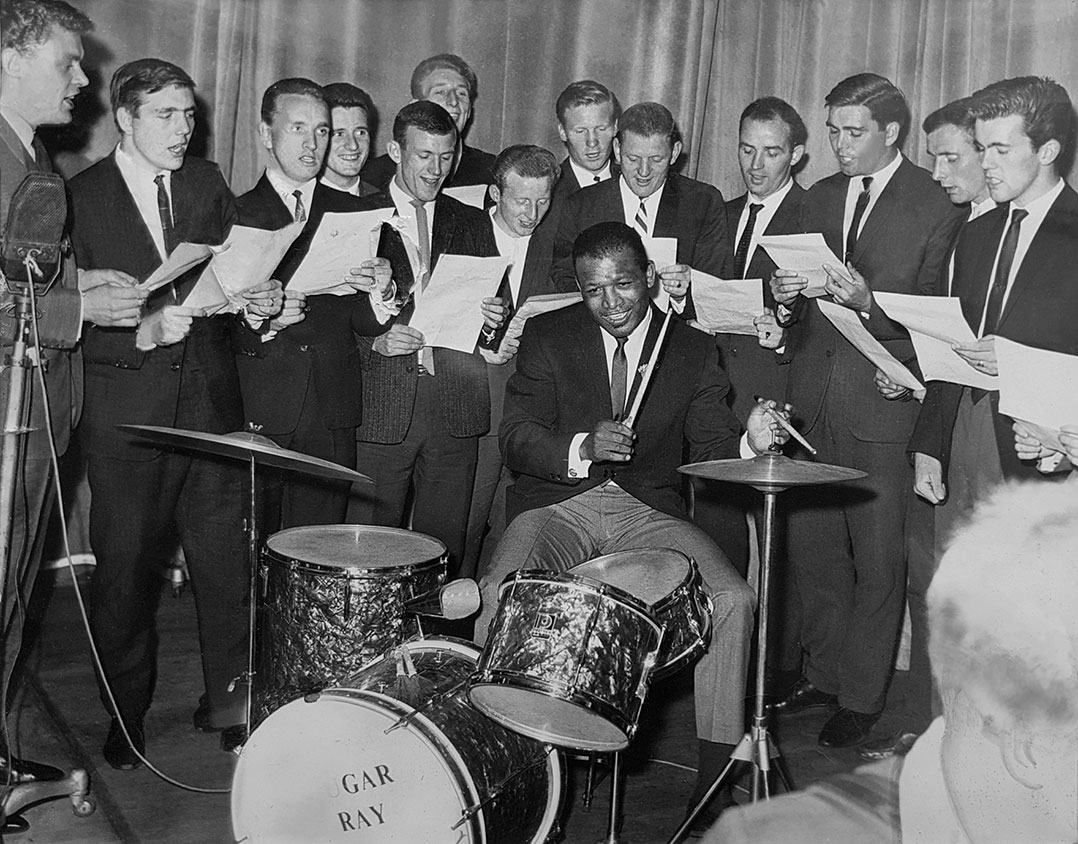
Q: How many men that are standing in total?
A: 13